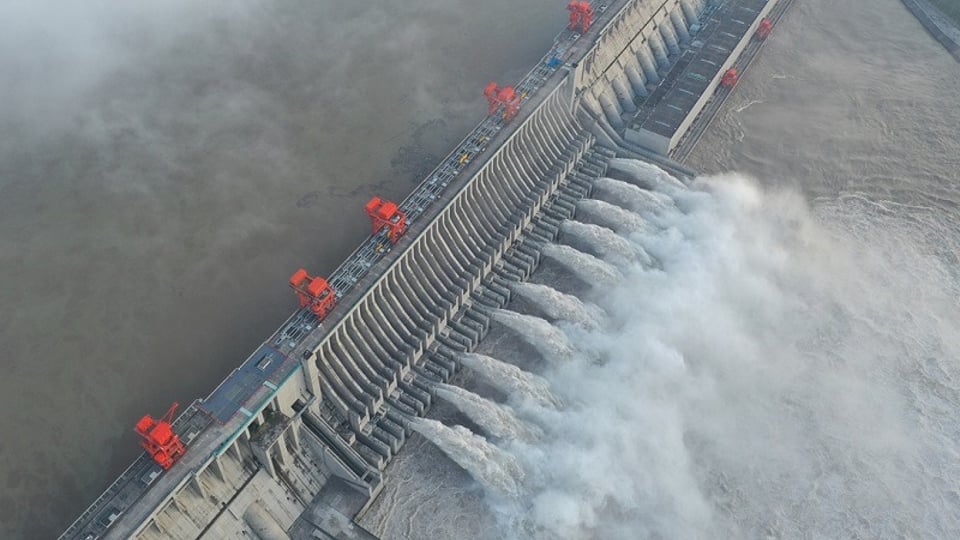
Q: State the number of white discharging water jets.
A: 10